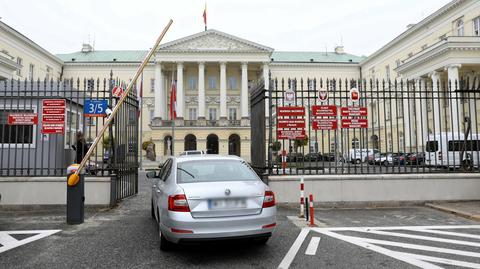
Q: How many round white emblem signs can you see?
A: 3